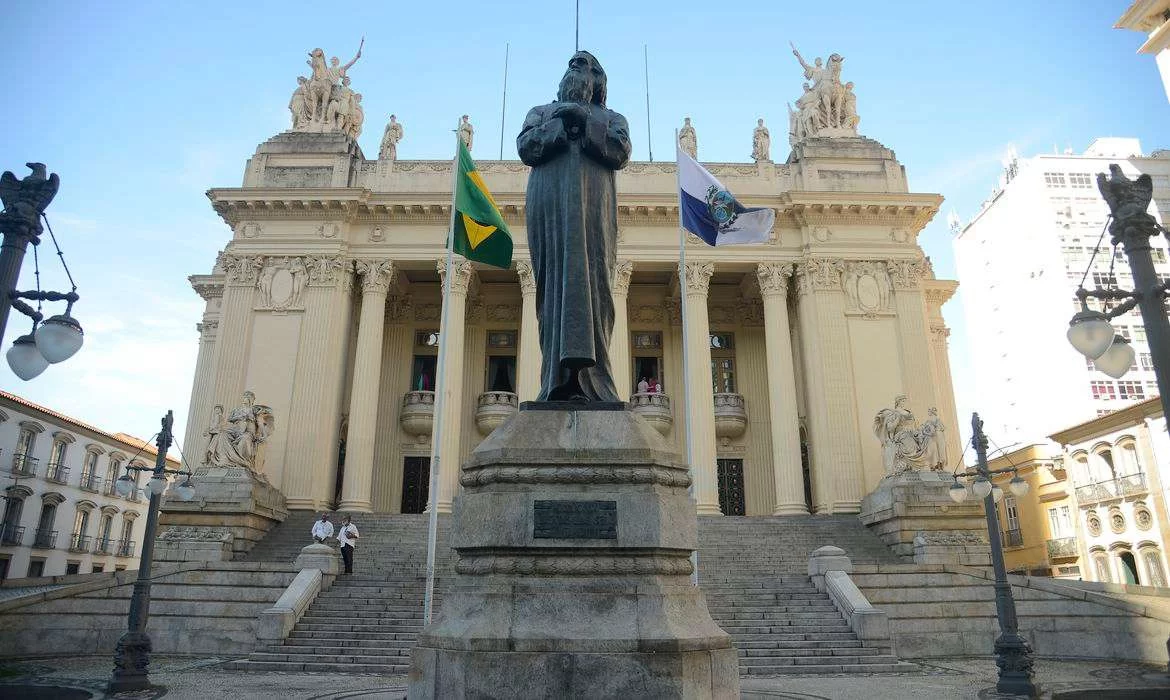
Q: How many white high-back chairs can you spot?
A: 0